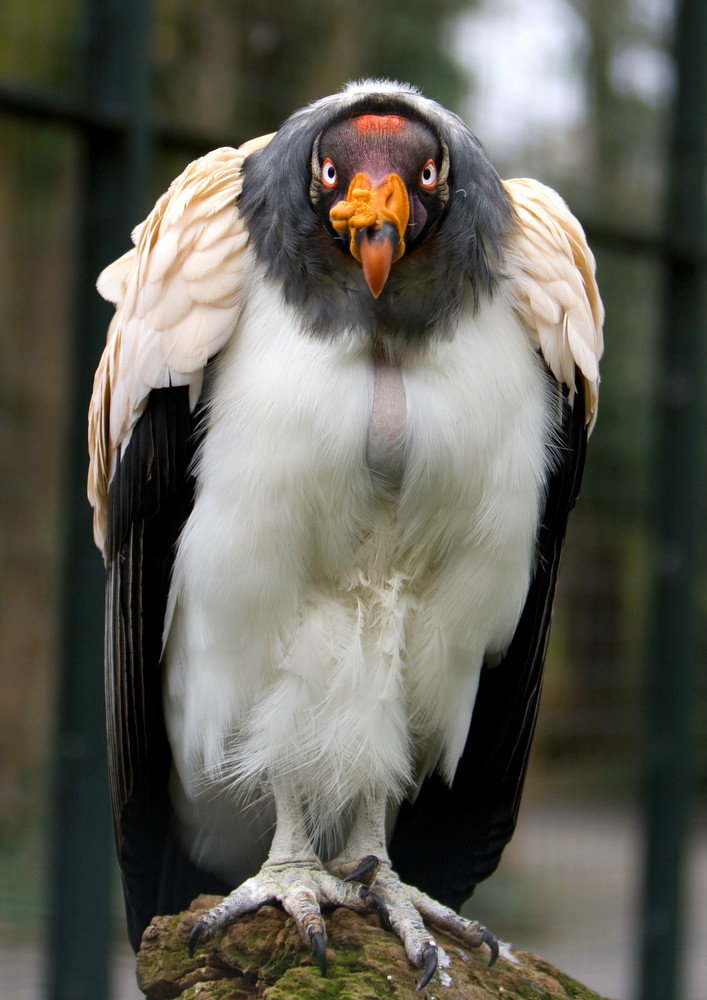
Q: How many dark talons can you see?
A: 6